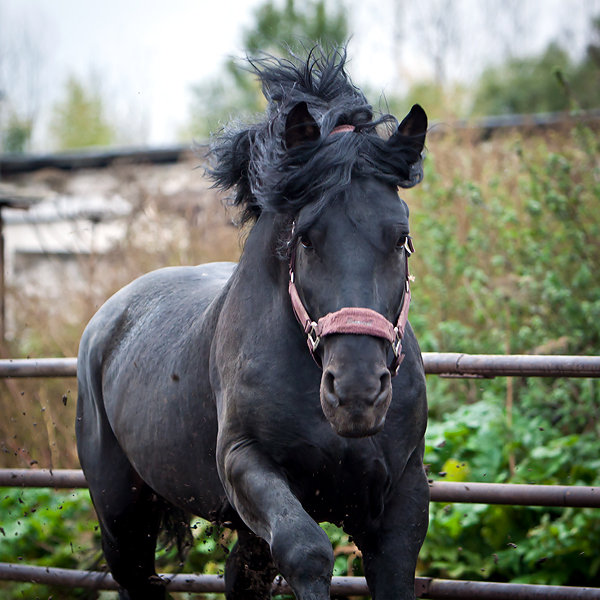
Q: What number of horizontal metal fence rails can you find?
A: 3